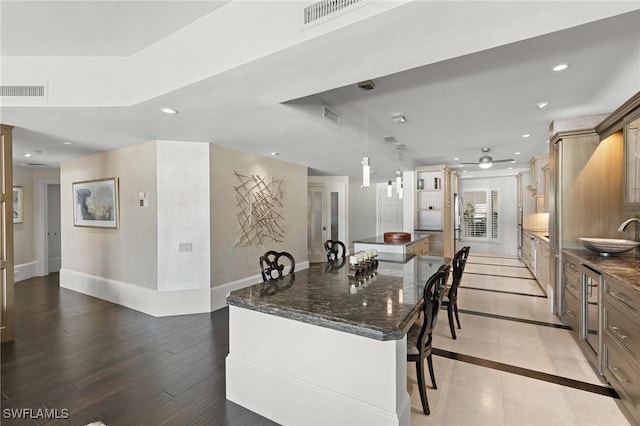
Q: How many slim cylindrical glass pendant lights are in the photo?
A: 4